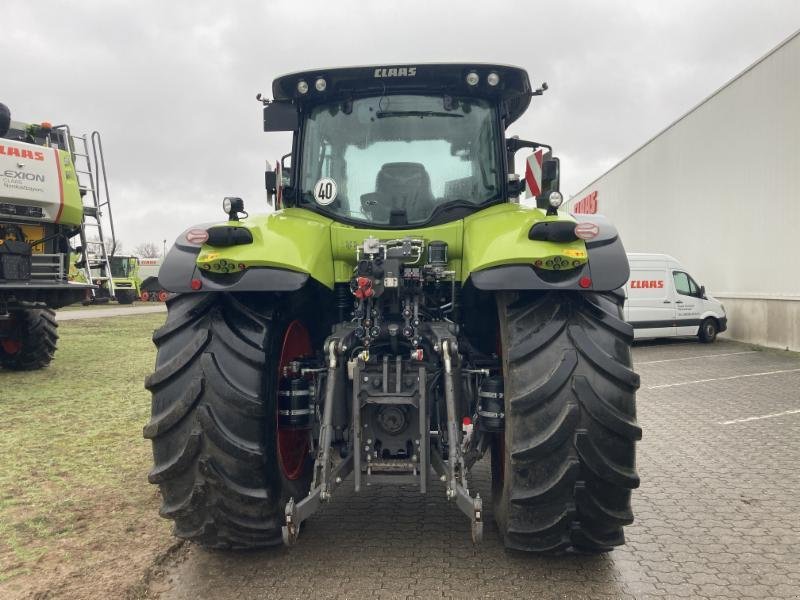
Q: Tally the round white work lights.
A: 6